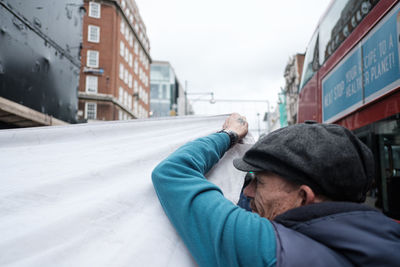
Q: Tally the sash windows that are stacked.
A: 5